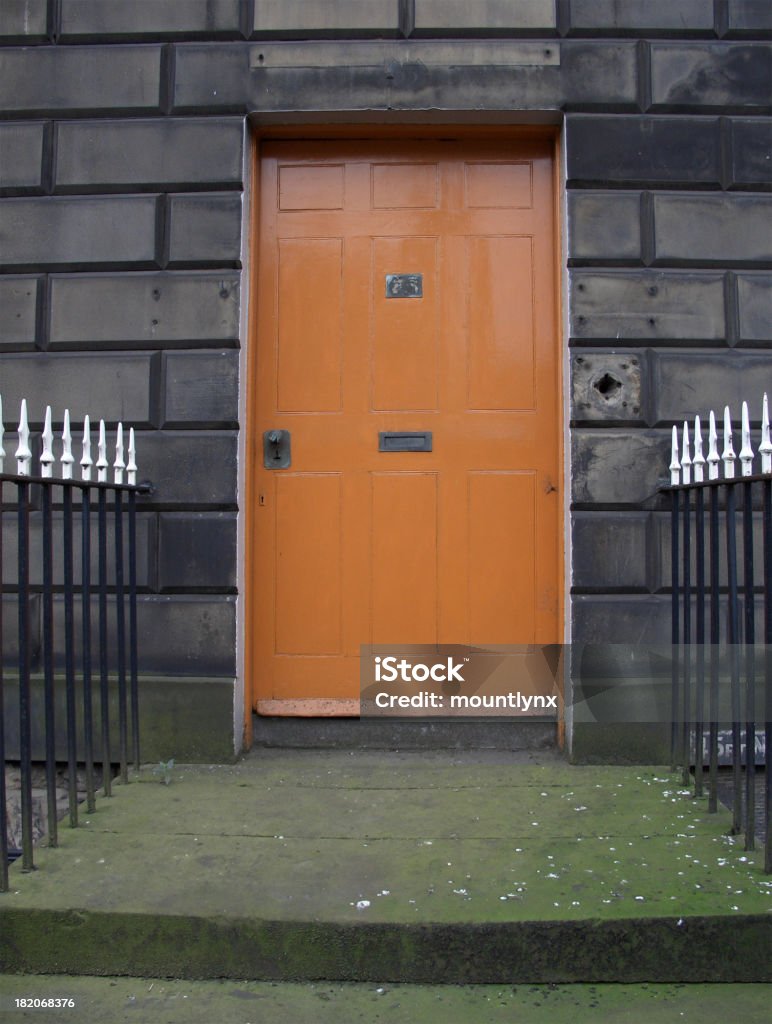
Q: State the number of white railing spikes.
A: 15